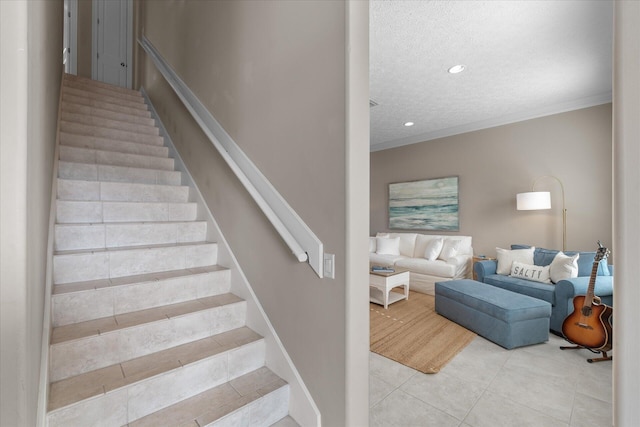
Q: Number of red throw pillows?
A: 0